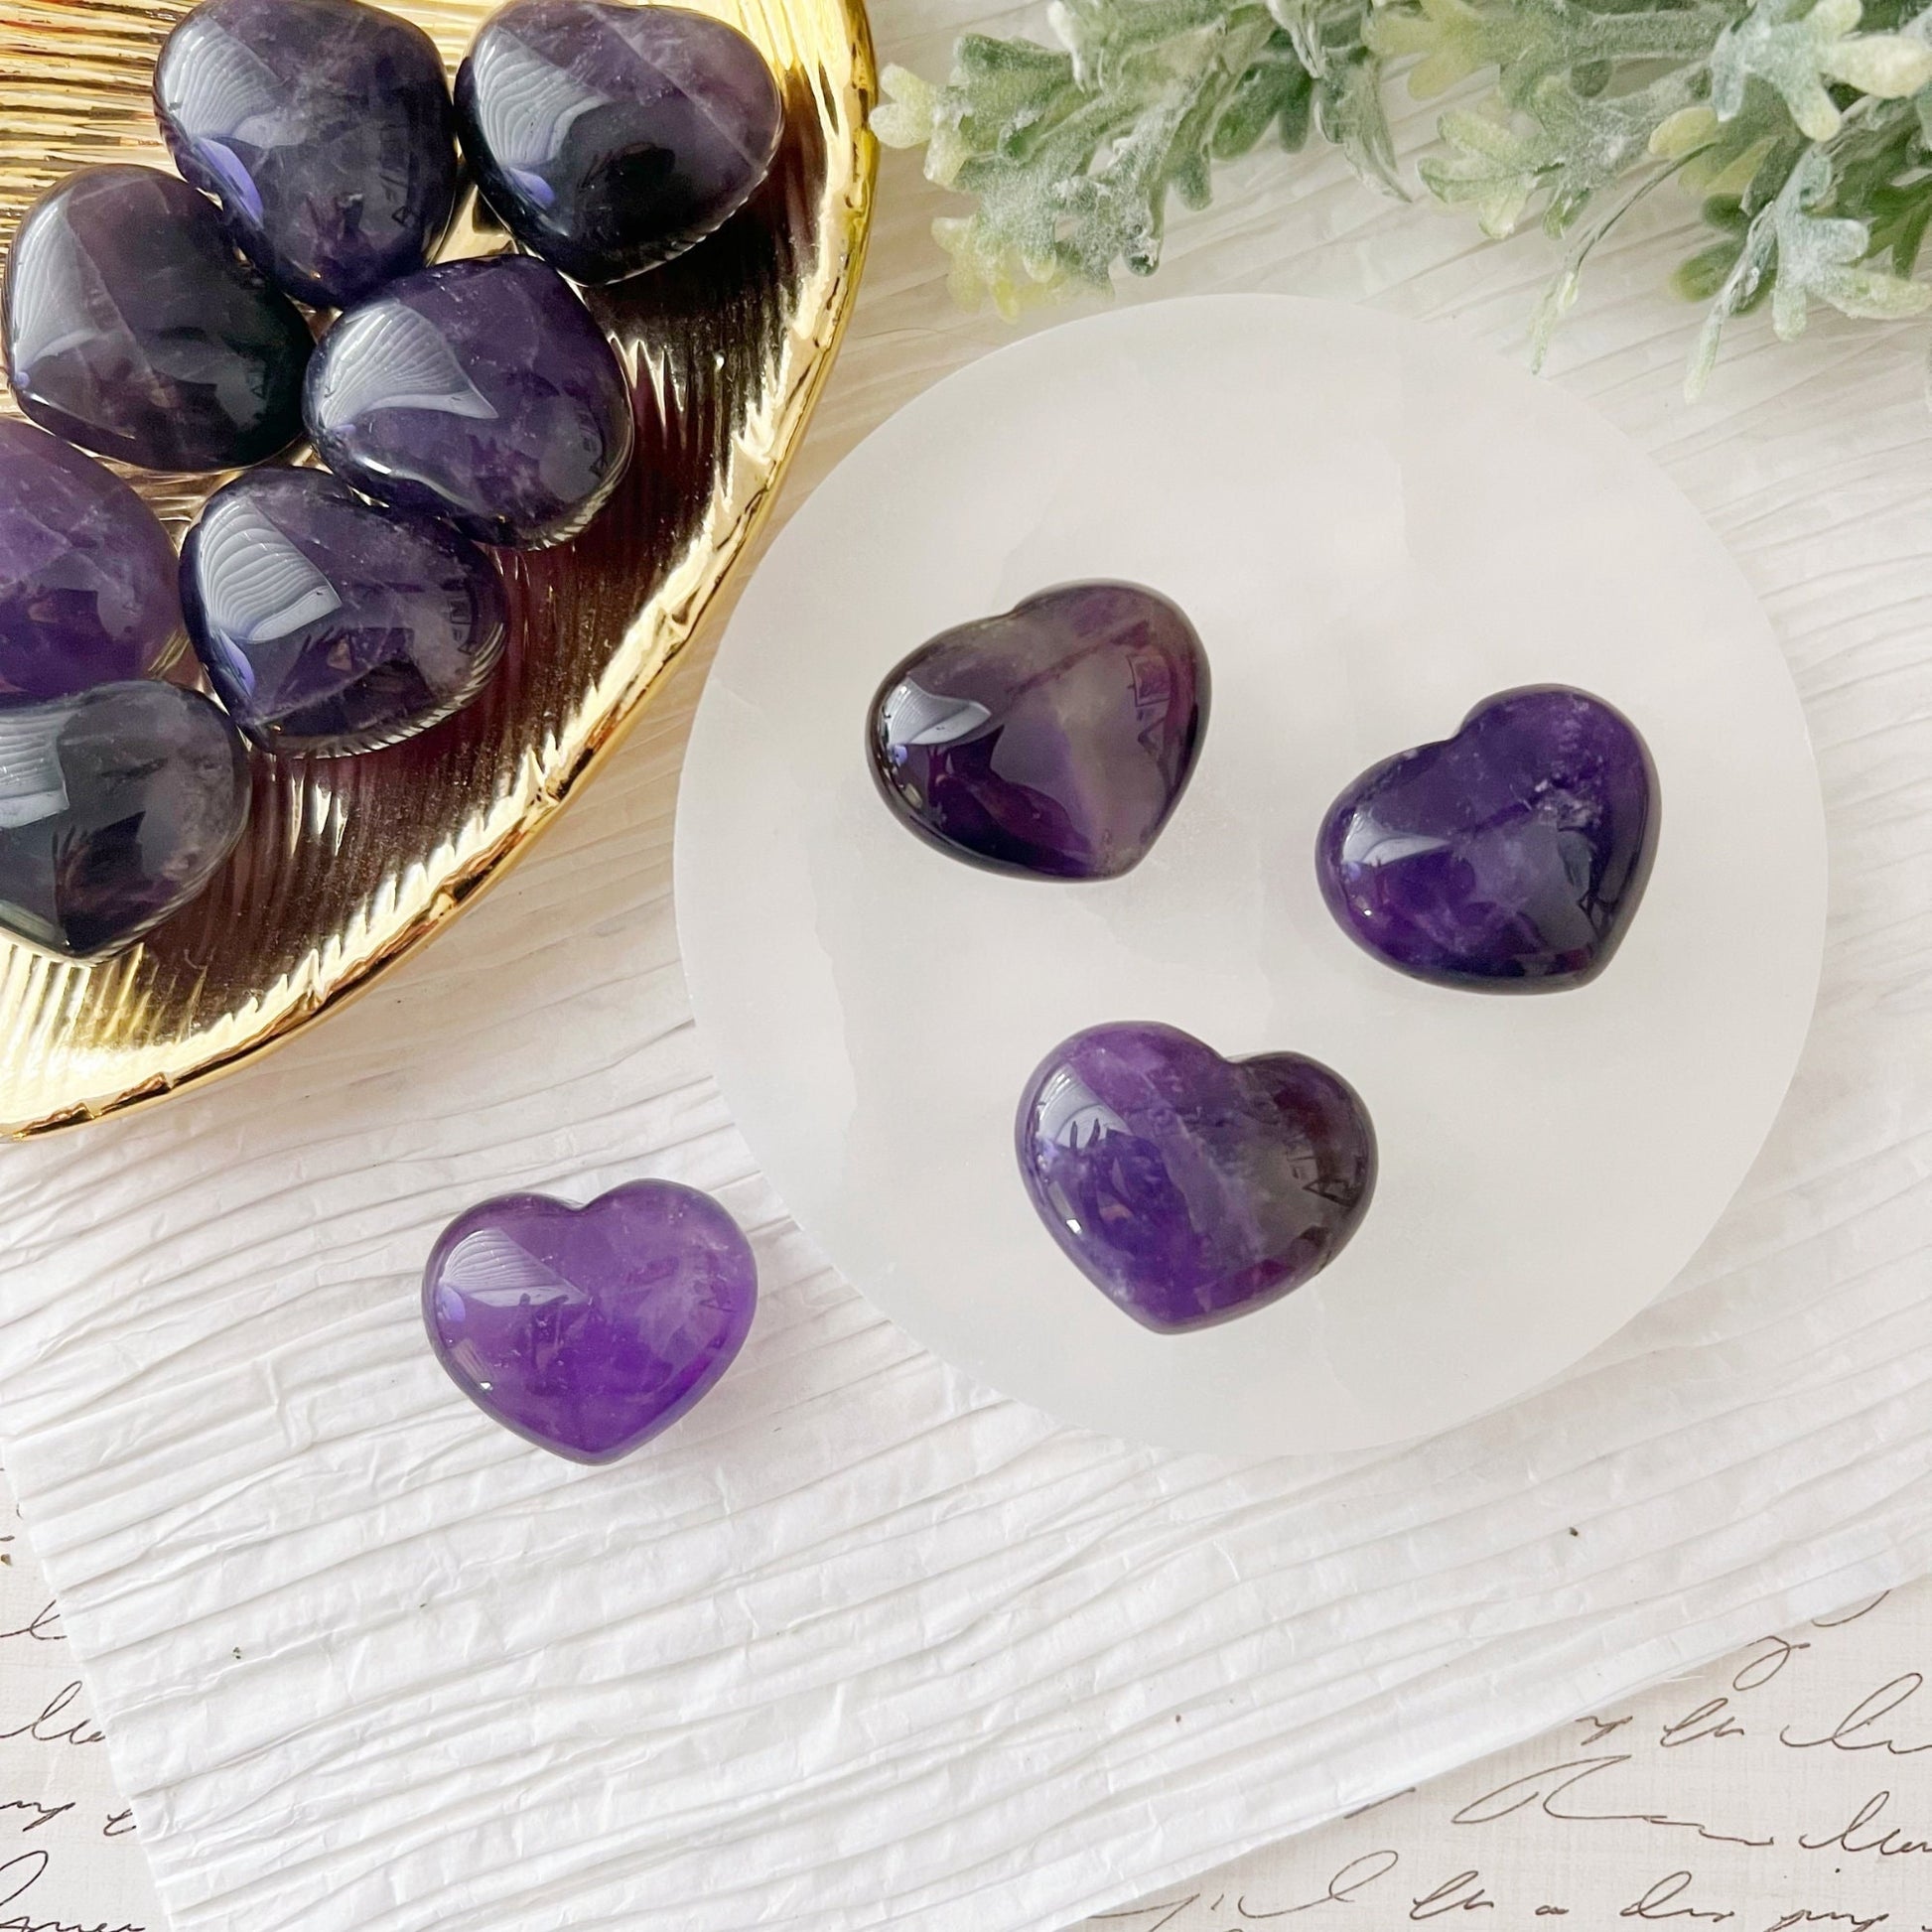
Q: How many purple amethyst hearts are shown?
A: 11